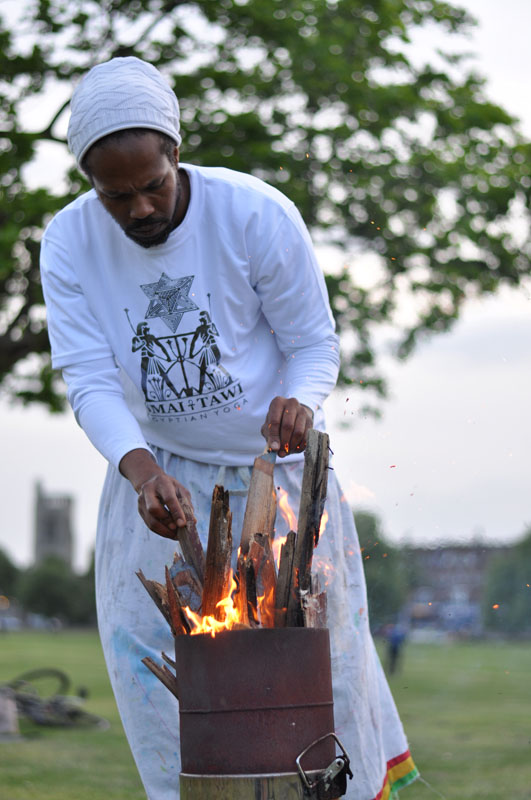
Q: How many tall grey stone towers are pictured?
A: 1